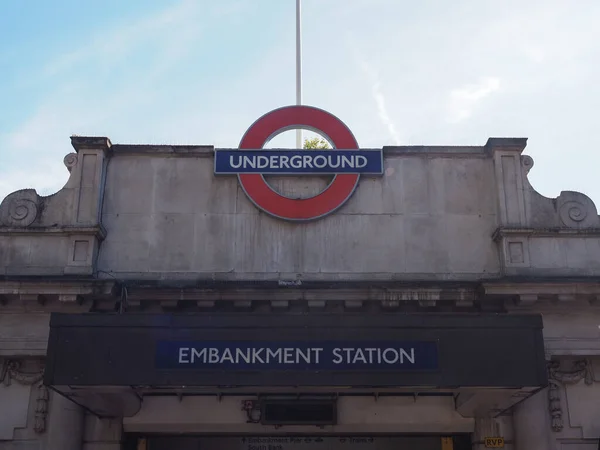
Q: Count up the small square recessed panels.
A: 2